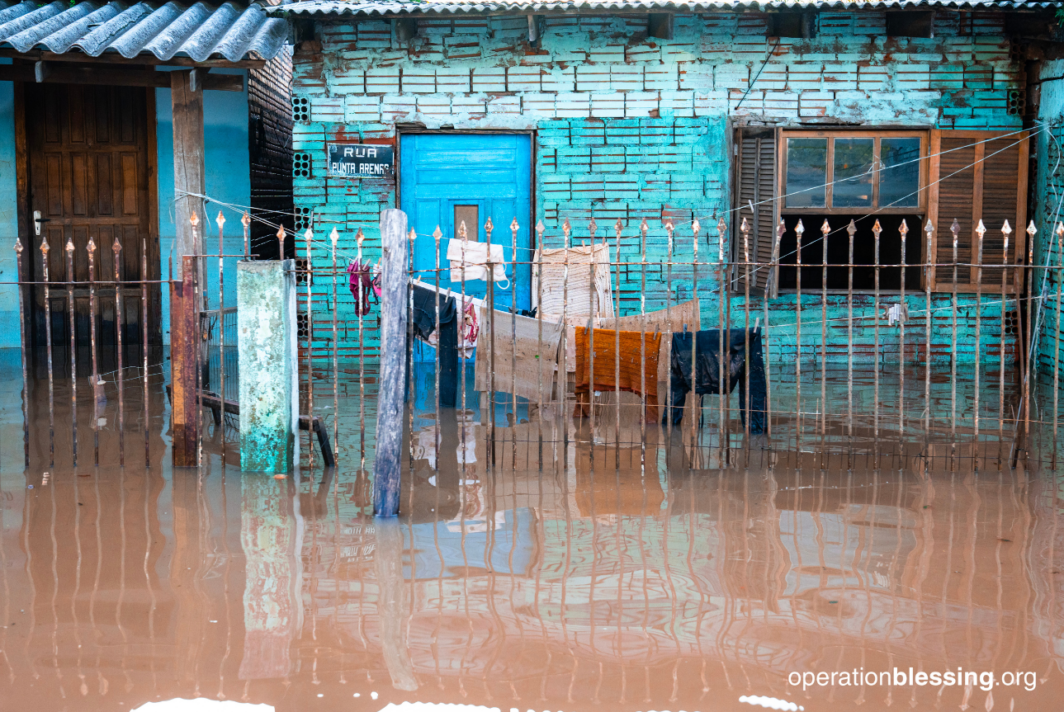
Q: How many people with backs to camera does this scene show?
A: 0